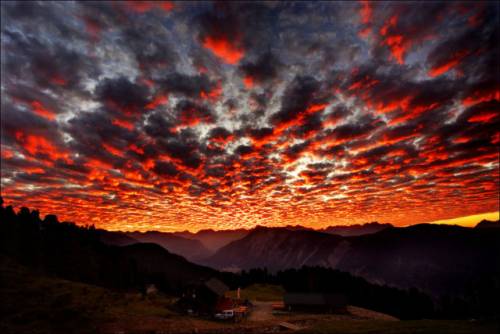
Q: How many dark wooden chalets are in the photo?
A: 2